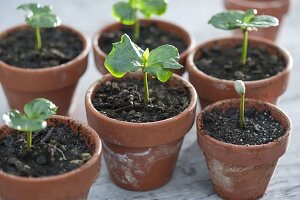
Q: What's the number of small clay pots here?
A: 7